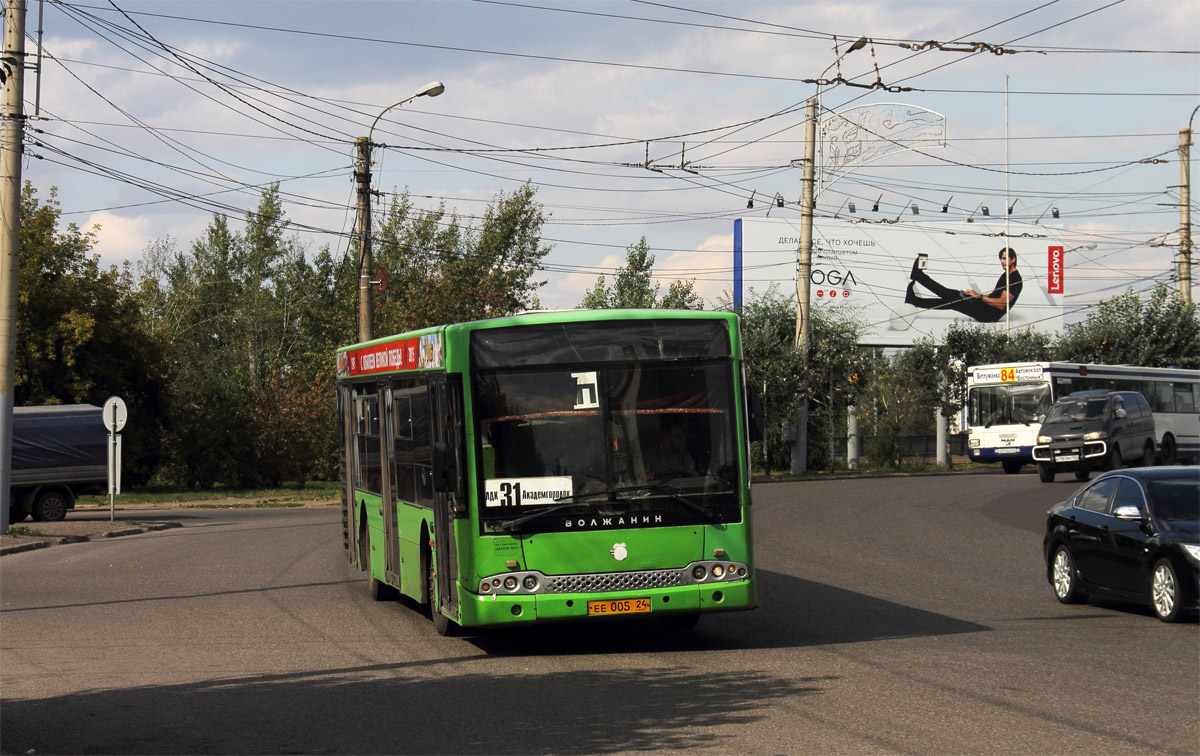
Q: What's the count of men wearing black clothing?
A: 1